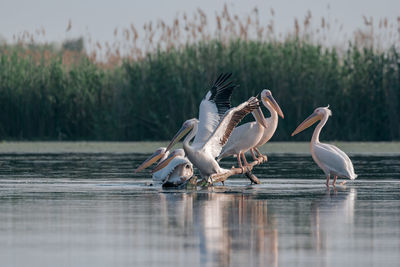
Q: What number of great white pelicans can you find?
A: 6